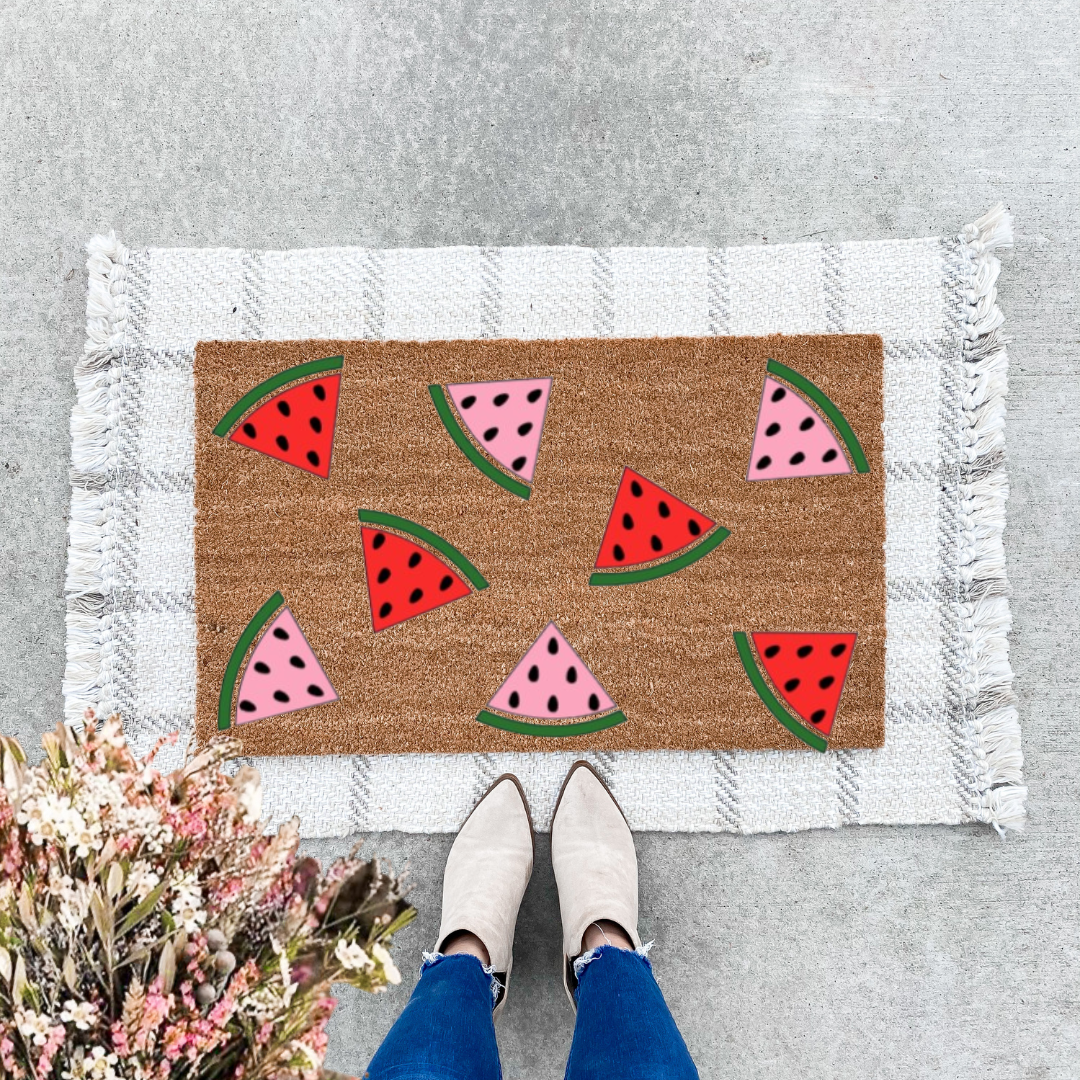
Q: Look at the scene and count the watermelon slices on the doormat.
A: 8